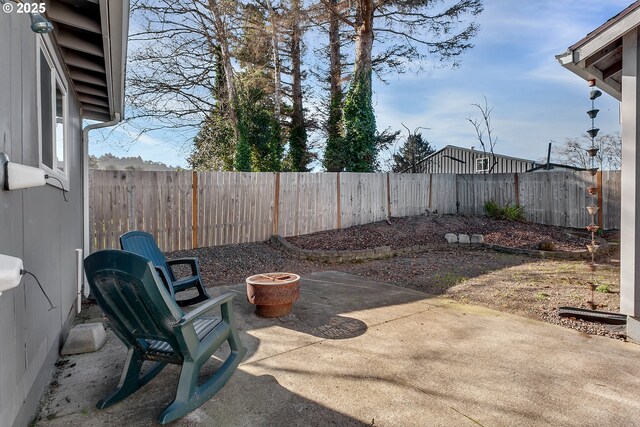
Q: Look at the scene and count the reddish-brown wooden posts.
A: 7